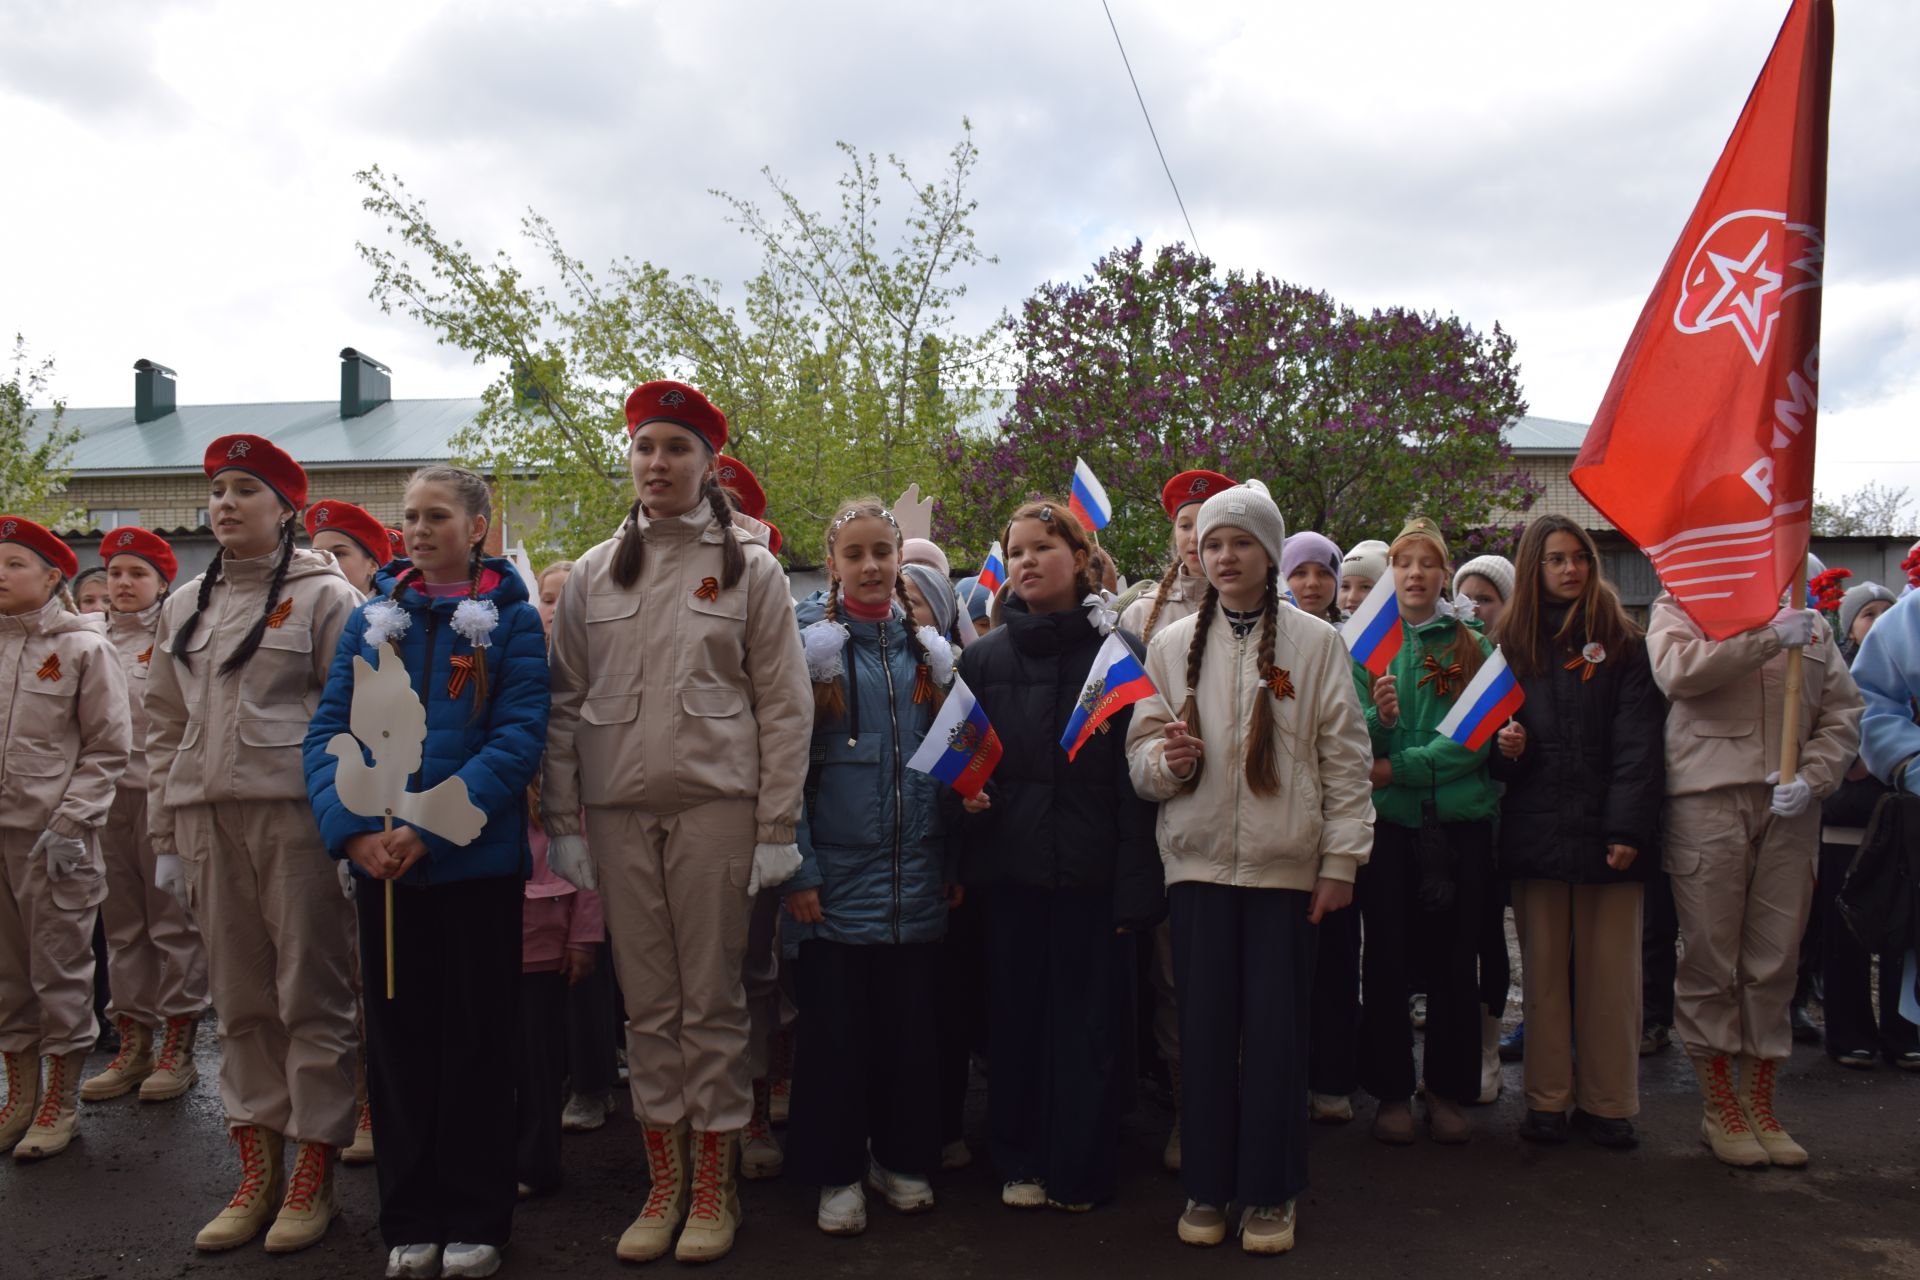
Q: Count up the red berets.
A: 9